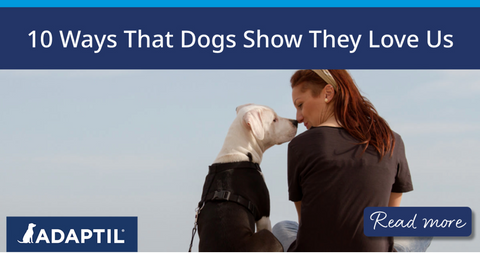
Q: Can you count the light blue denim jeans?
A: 1